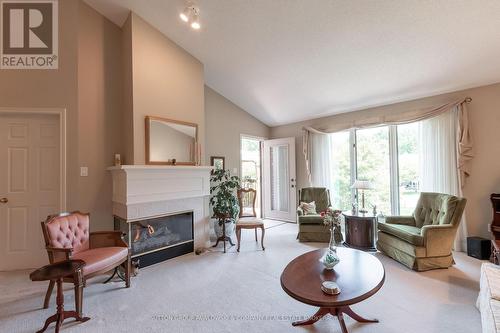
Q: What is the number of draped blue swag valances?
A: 0